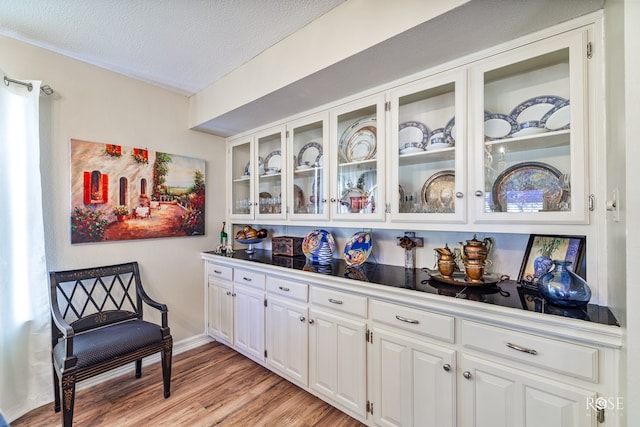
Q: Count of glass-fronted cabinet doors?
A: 6